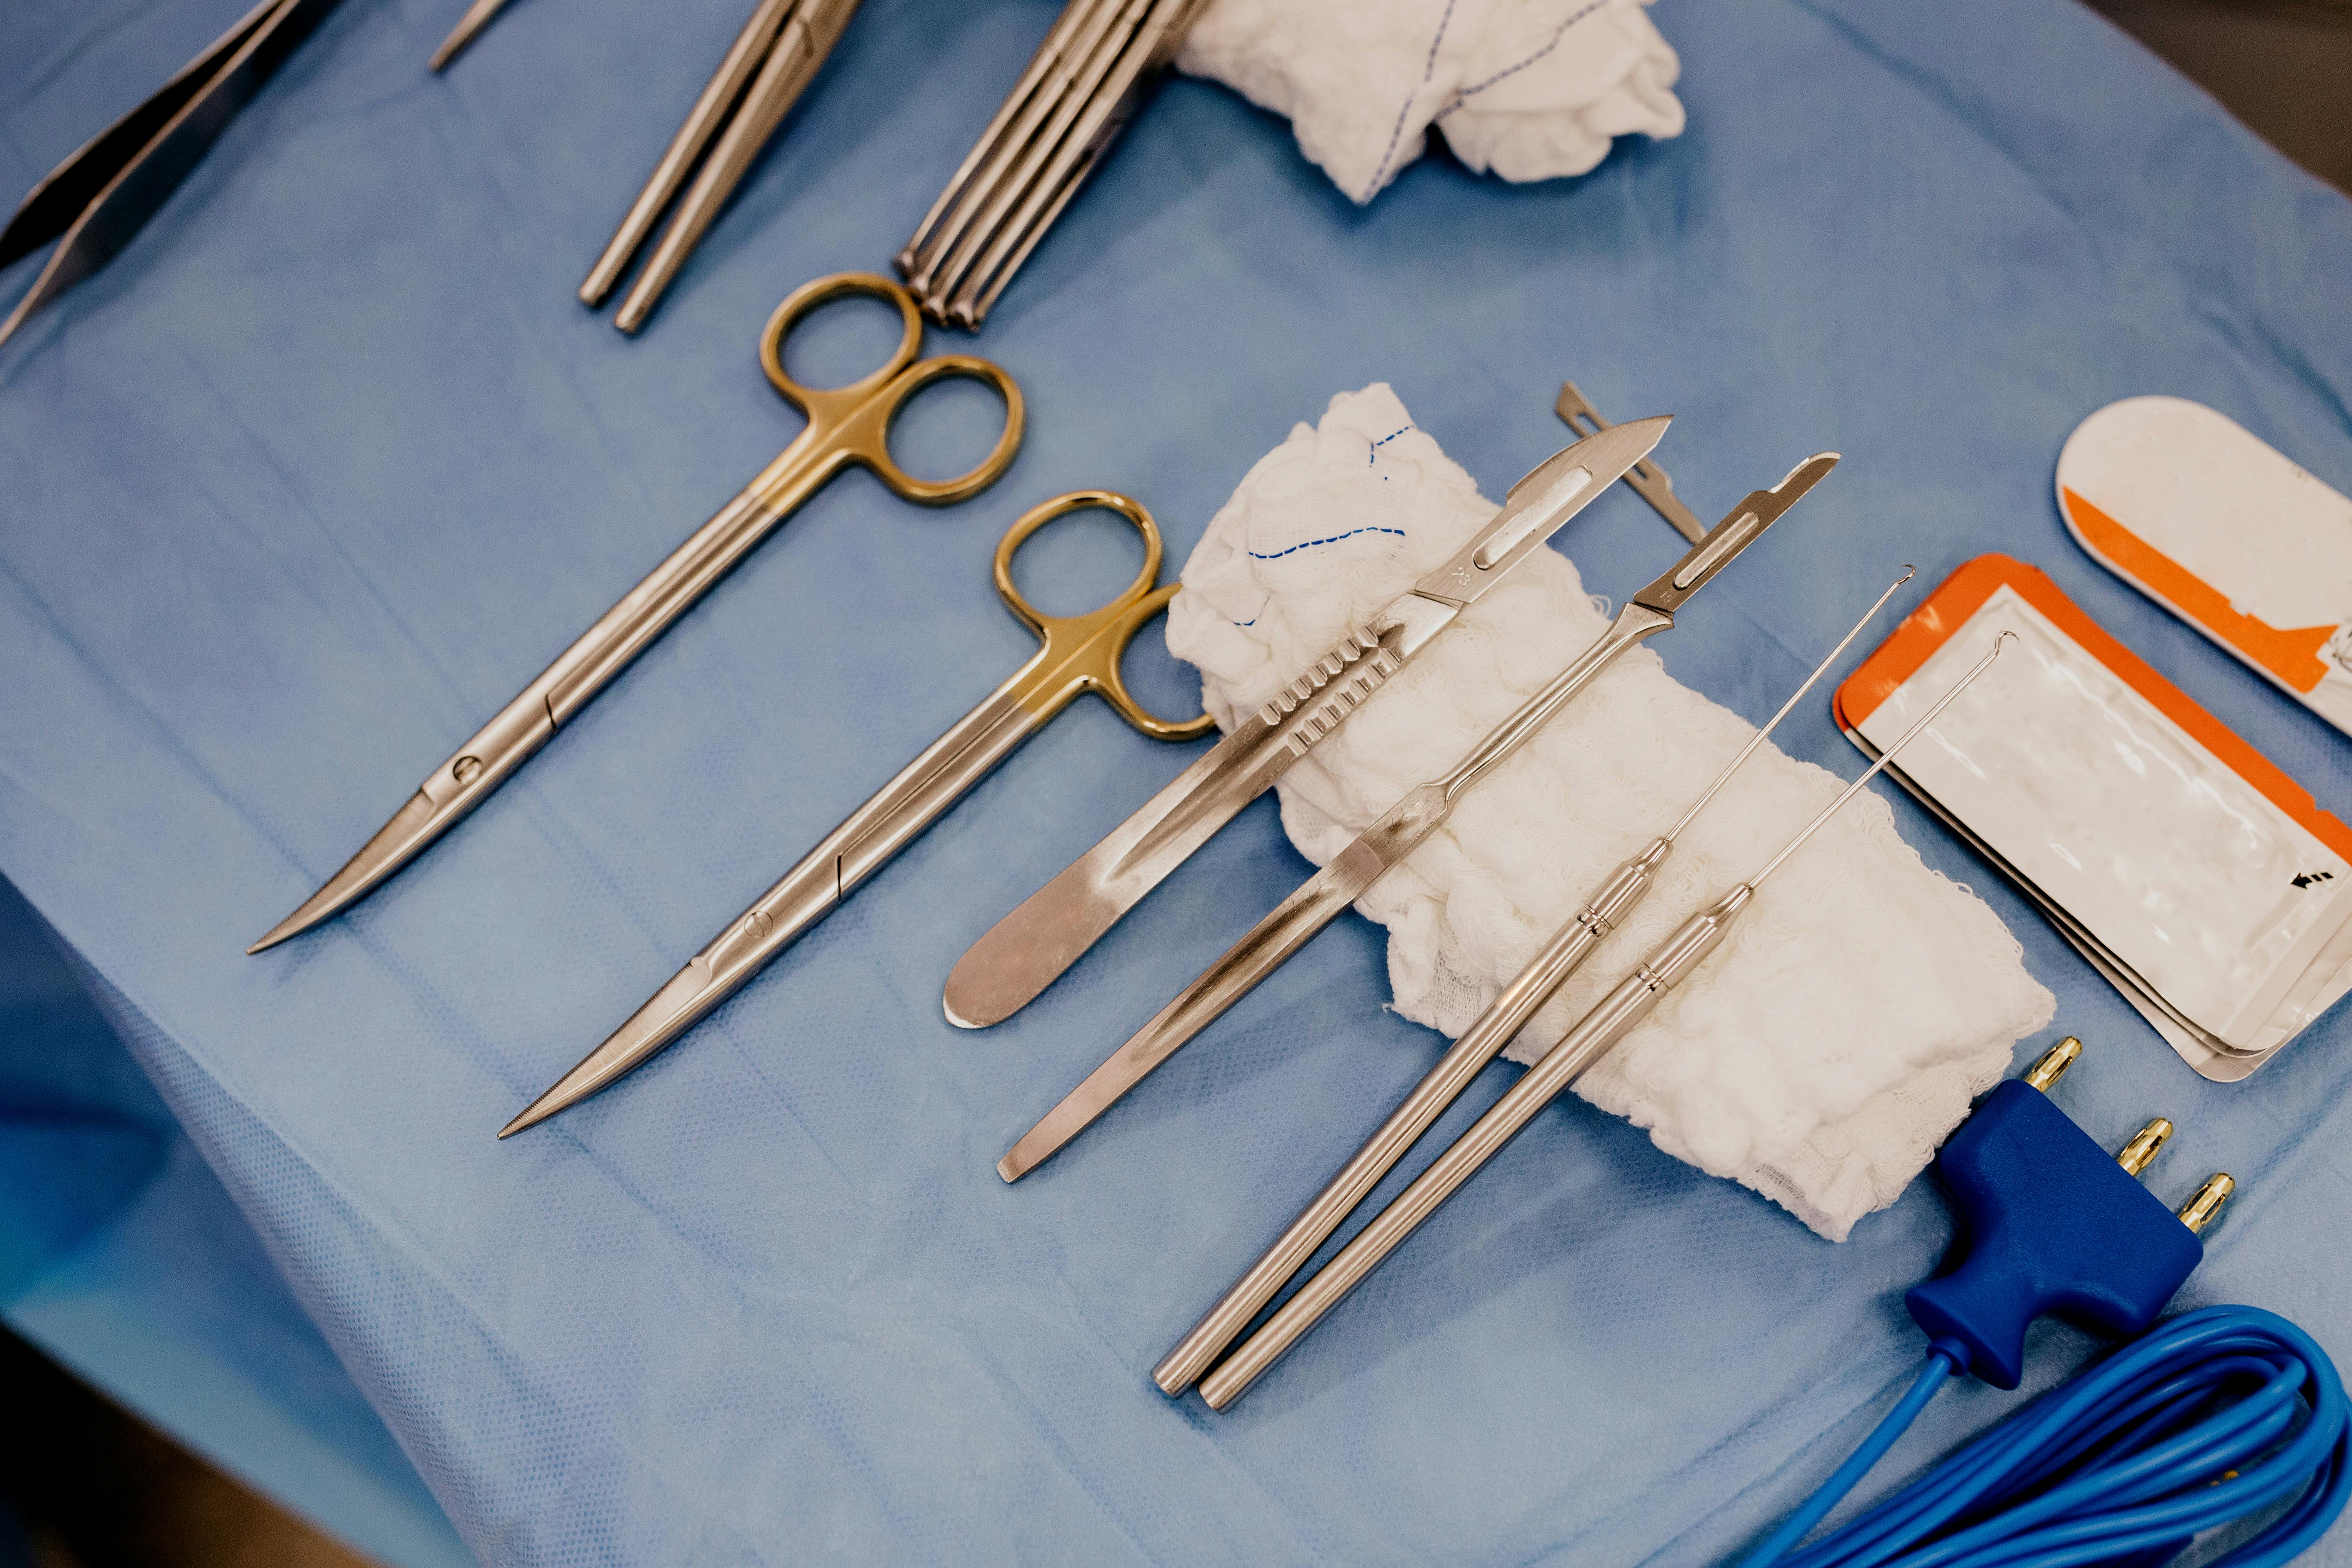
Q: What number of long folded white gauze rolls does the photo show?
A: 1